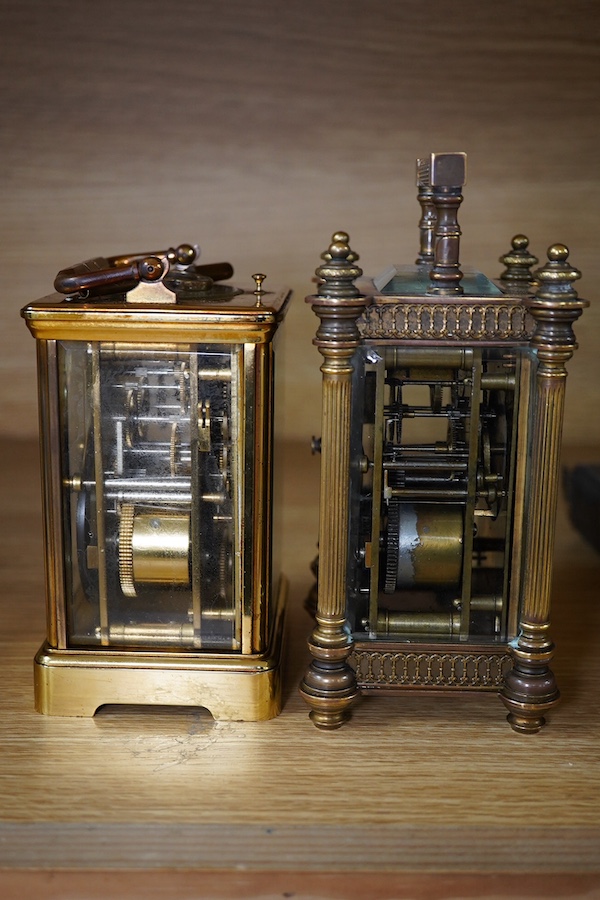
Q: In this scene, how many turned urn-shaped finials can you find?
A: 4